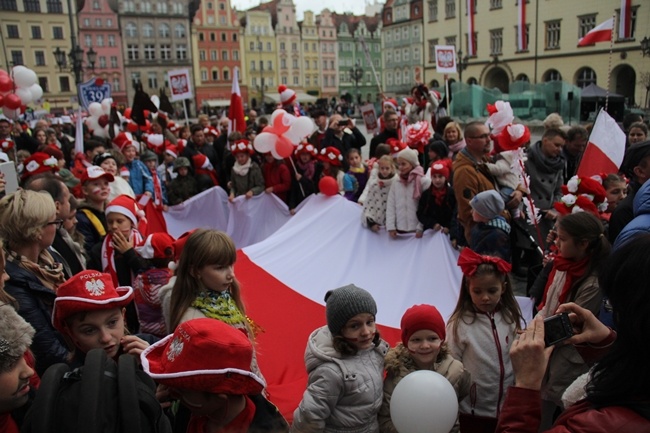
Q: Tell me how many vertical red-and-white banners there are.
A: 3